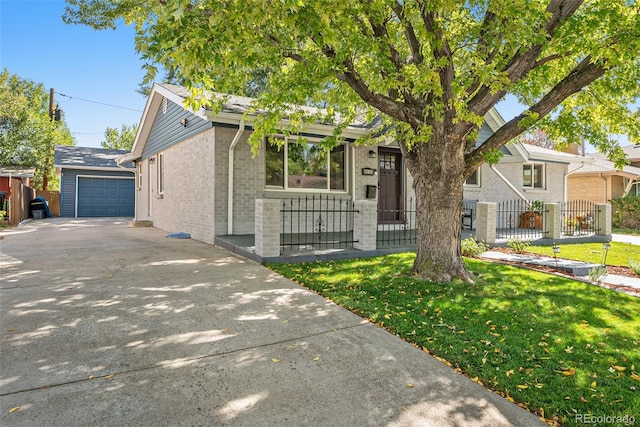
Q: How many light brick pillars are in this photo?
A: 5